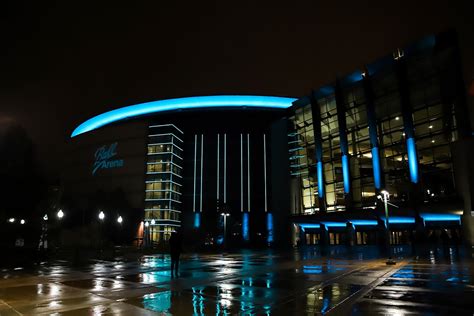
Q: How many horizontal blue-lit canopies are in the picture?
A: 5